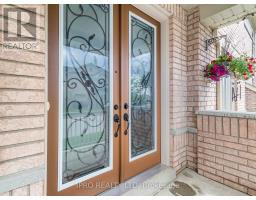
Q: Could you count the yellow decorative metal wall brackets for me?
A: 0